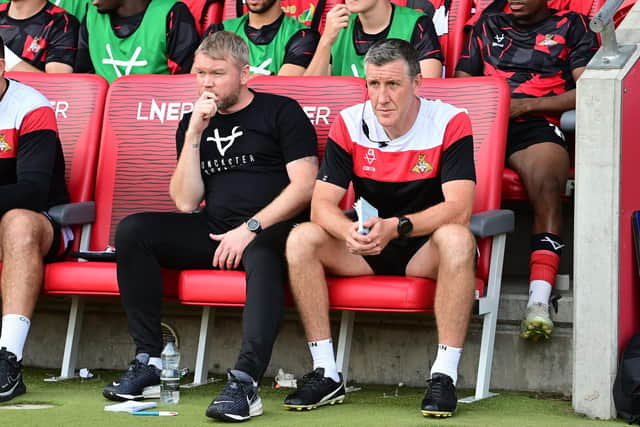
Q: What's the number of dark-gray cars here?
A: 0